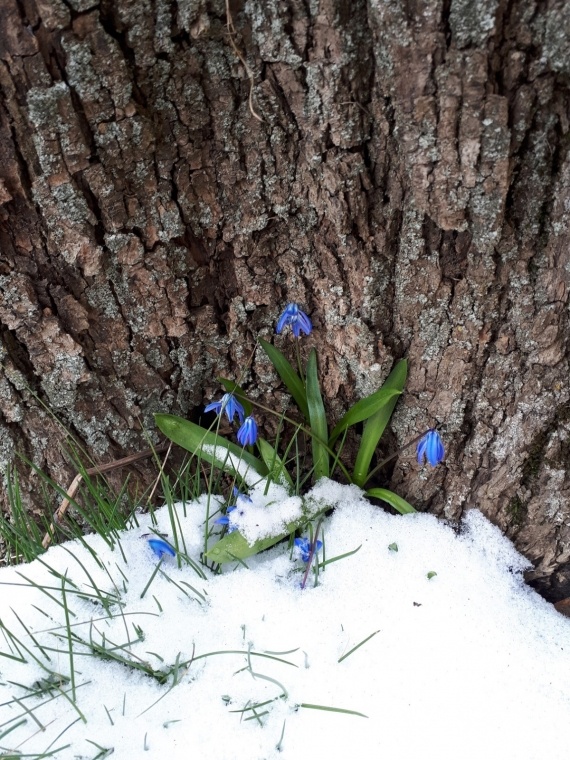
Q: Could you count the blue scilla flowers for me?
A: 7